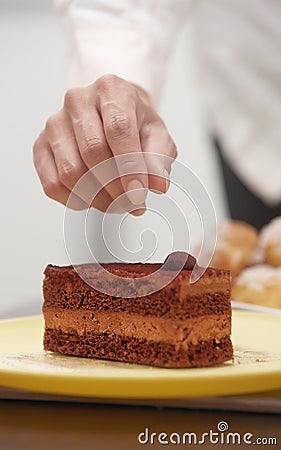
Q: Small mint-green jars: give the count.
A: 0